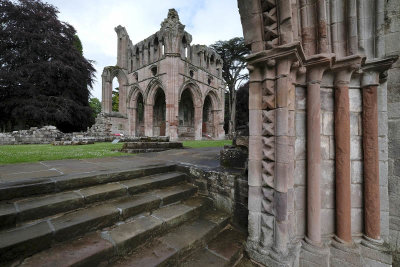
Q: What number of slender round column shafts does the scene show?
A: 3